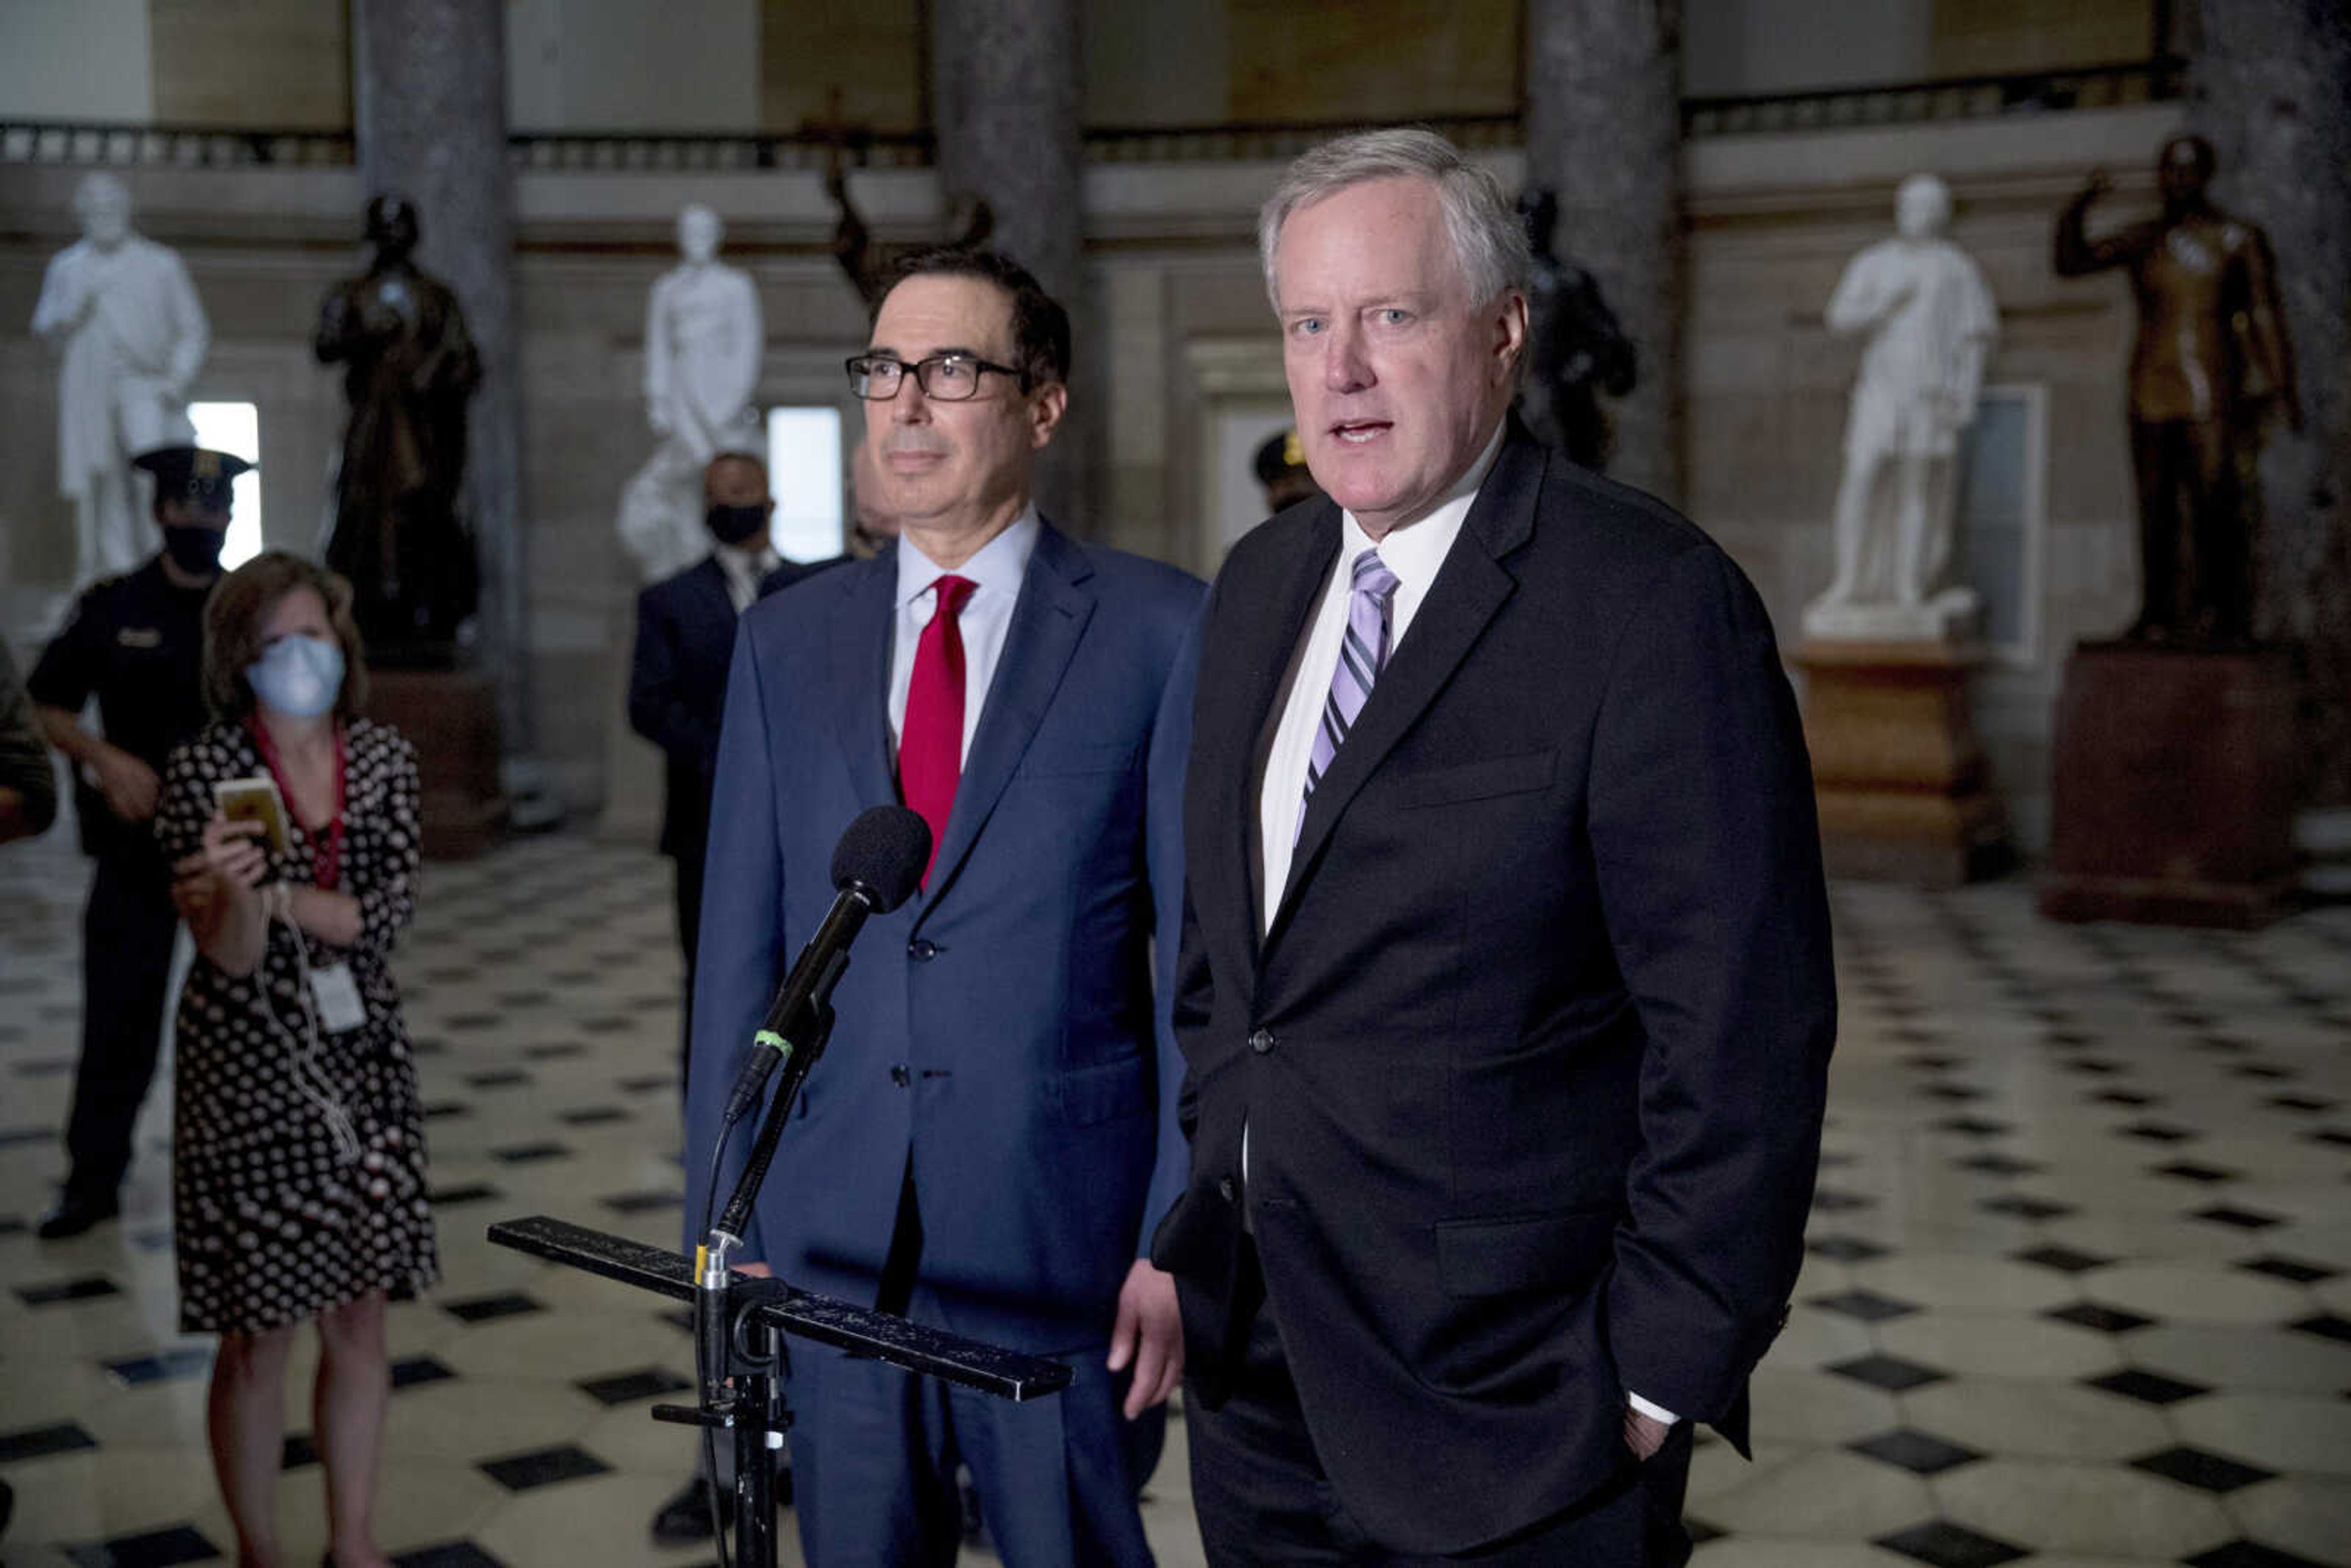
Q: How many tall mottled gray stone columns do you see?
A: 4